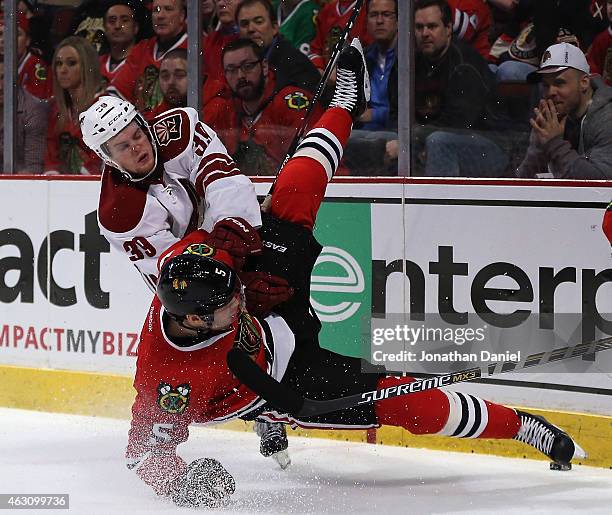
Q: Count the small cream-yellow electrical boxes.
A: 0